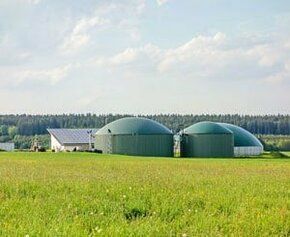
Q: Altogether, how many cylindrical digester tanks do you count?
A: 3